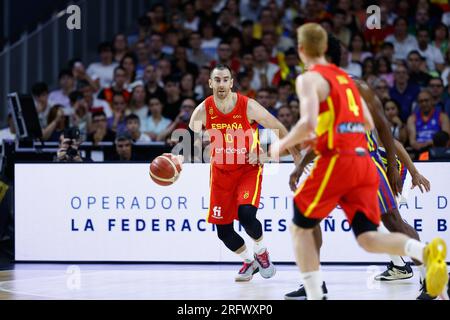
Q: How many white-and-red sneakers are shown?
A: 2